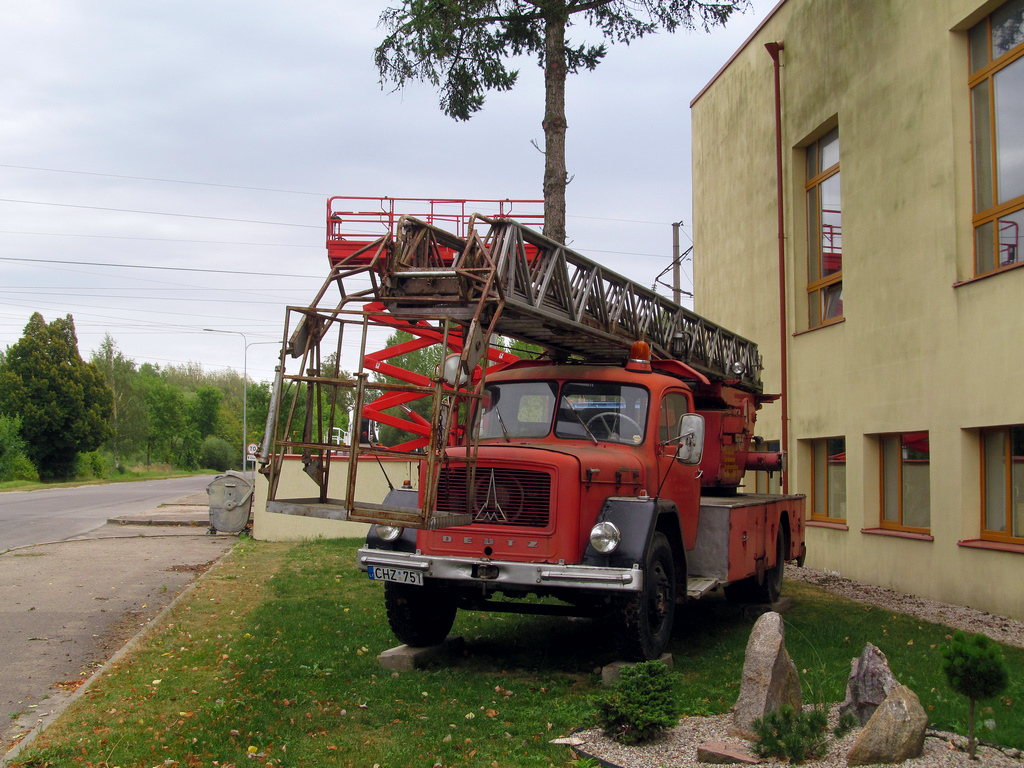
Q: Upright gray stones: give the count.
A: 3